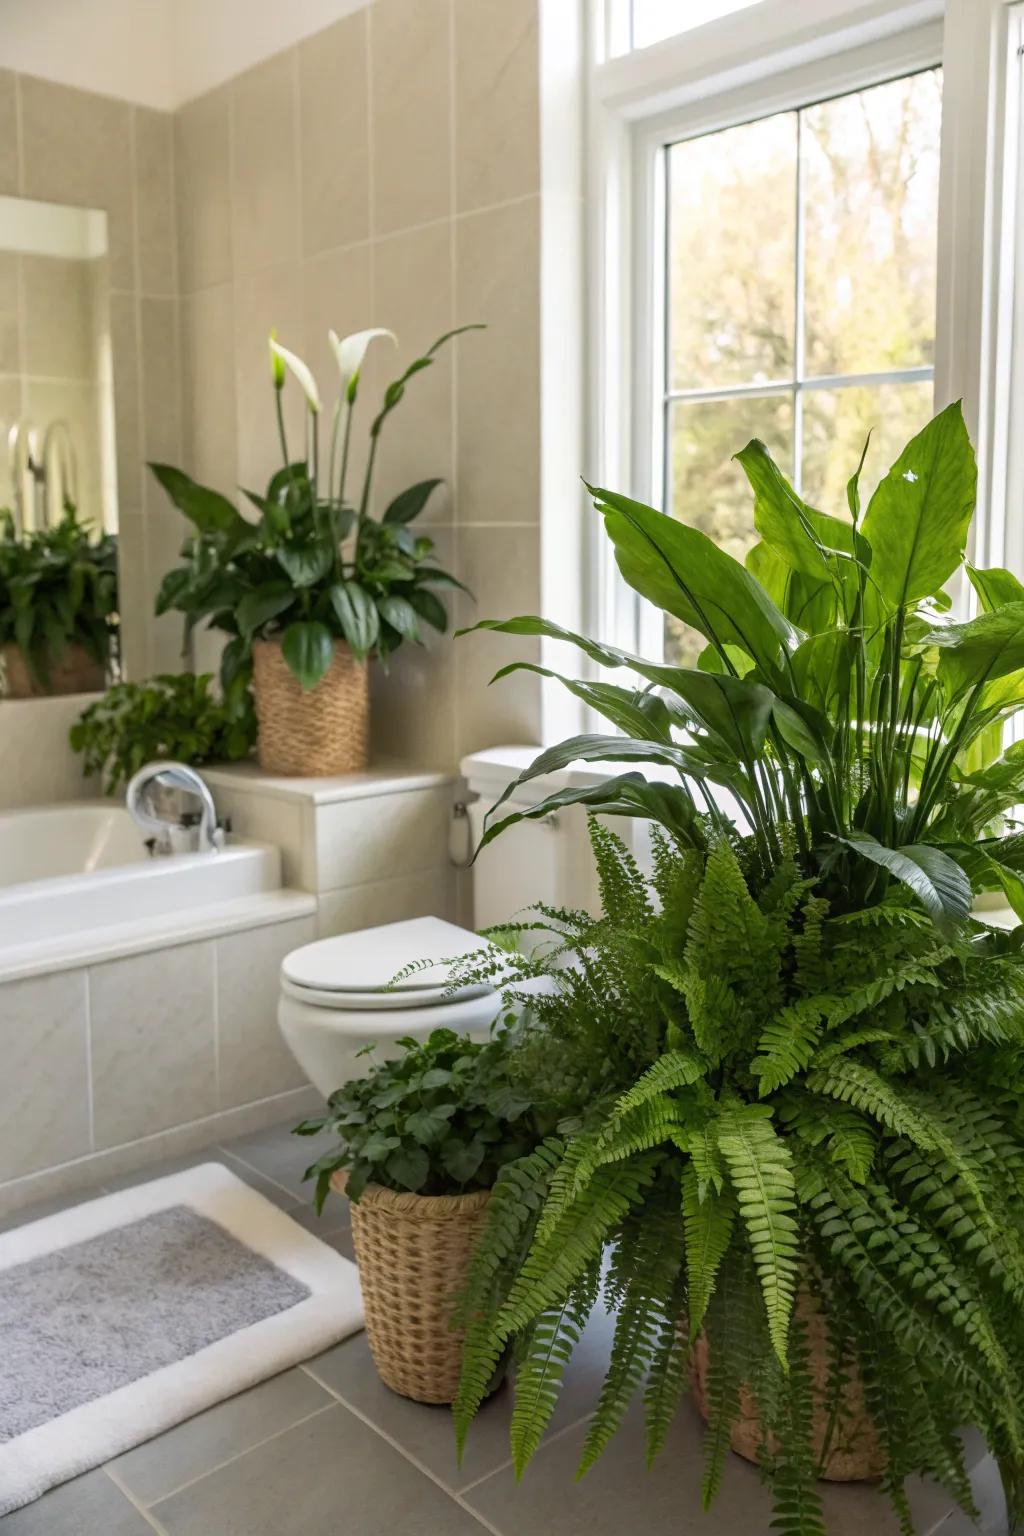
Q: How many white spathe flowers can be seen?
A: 2